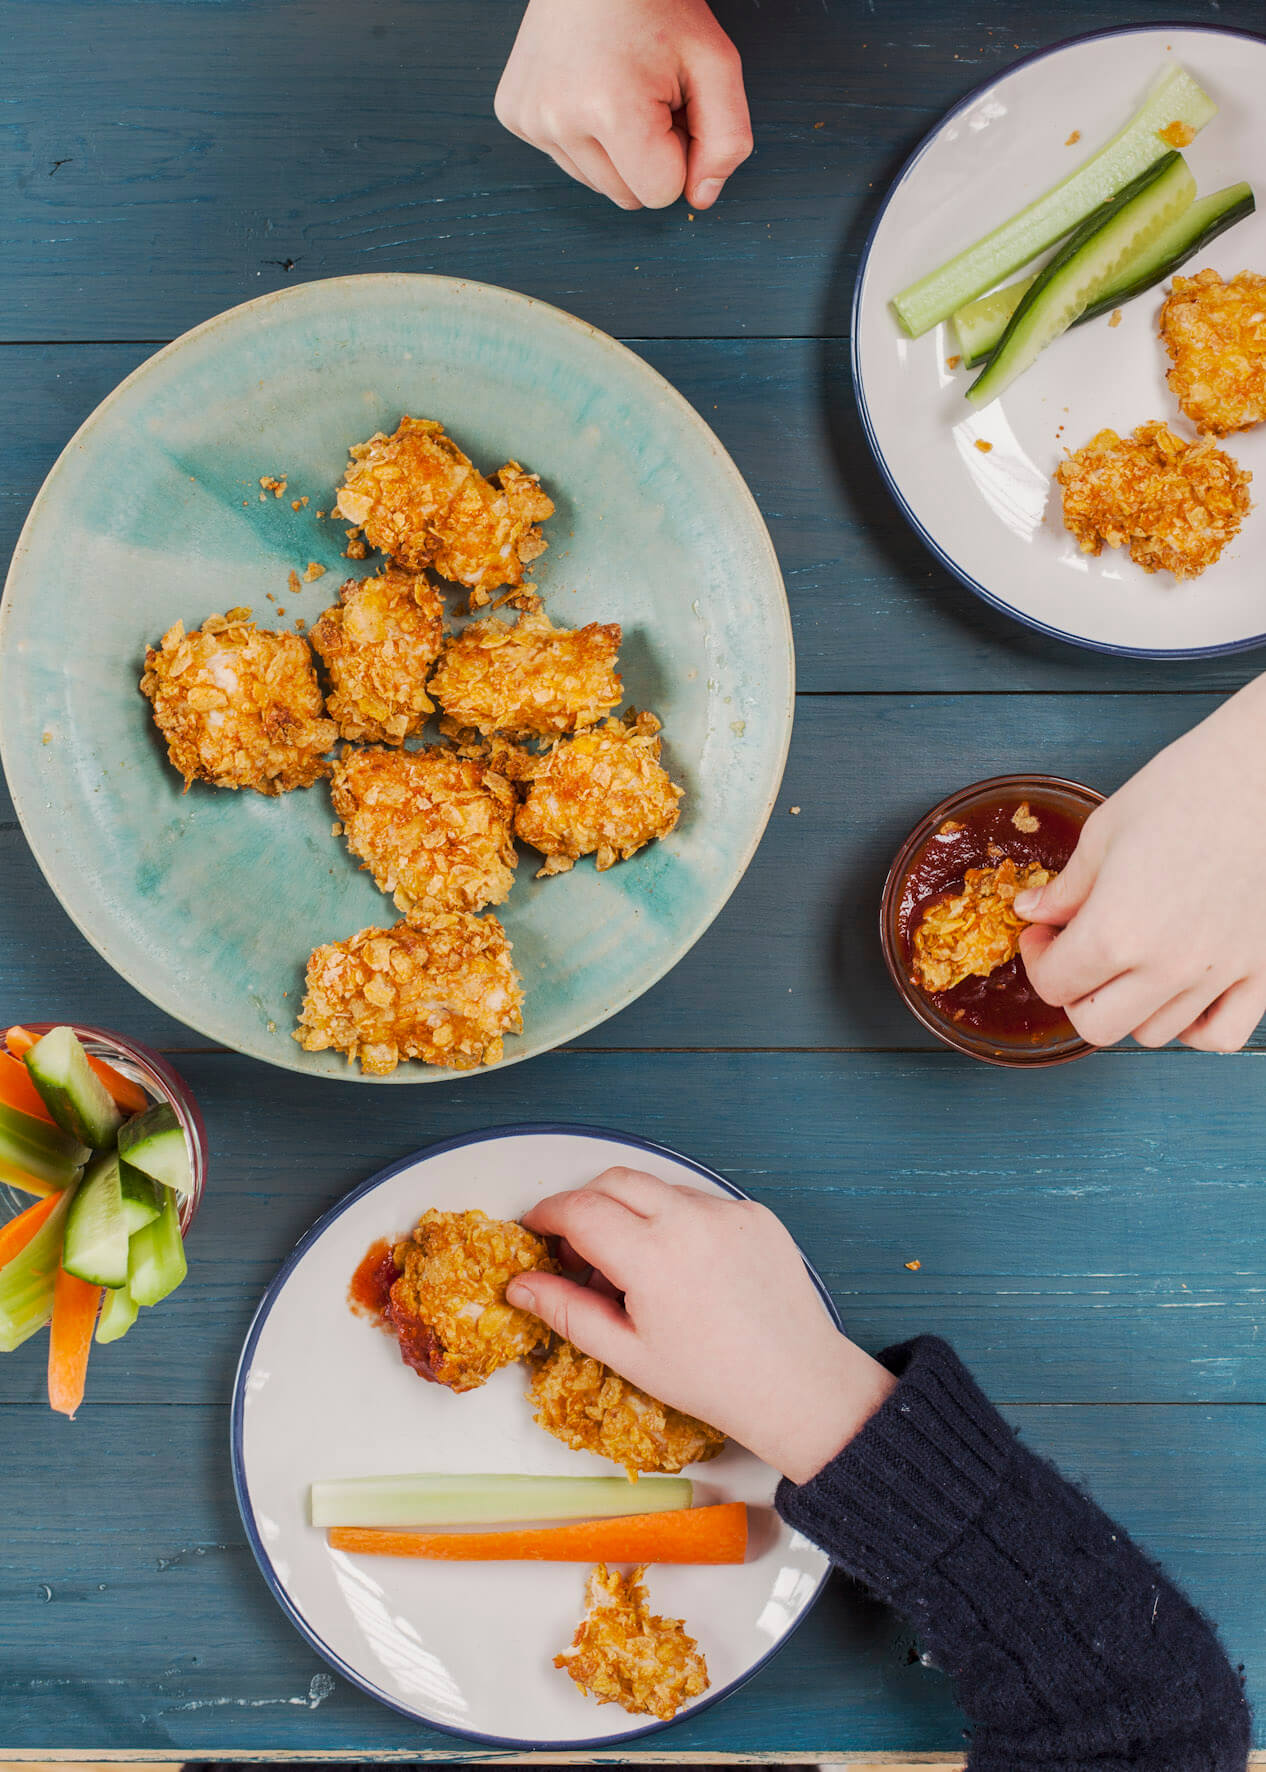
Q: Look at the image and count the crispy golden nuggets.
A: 13